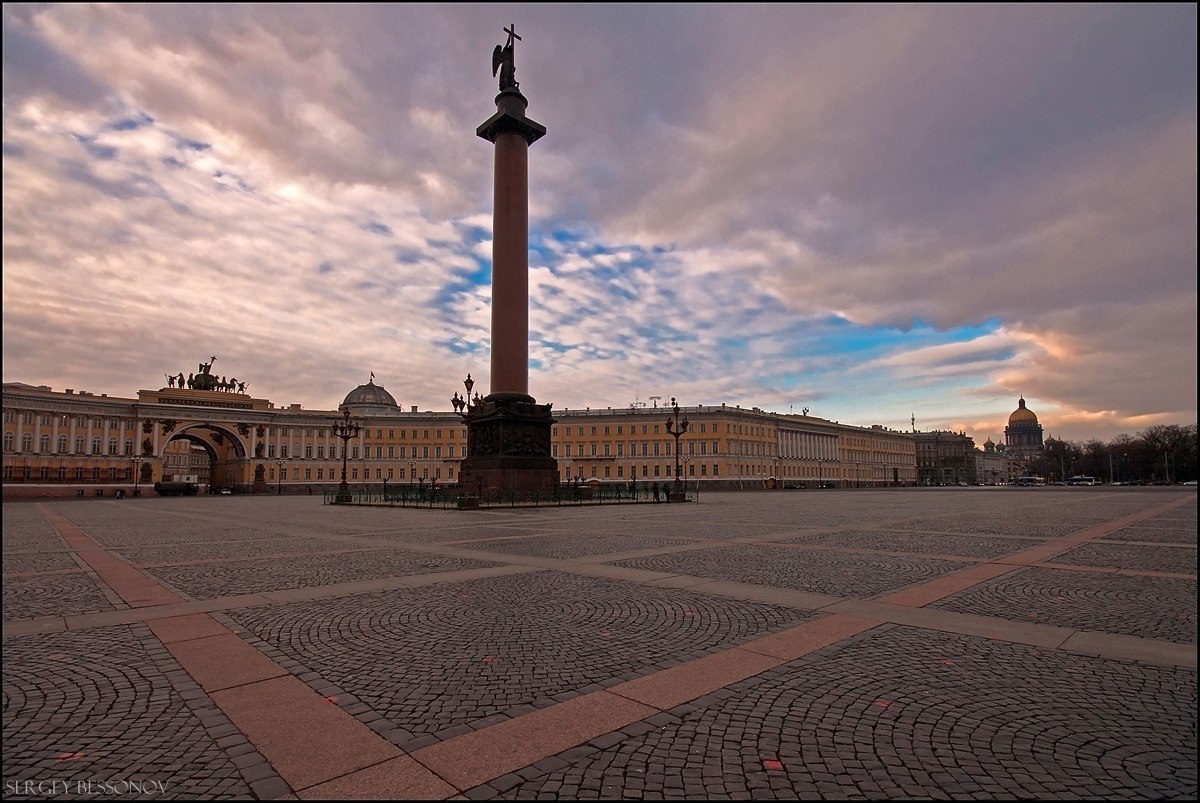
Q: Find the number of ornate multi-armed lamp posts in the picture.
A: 3